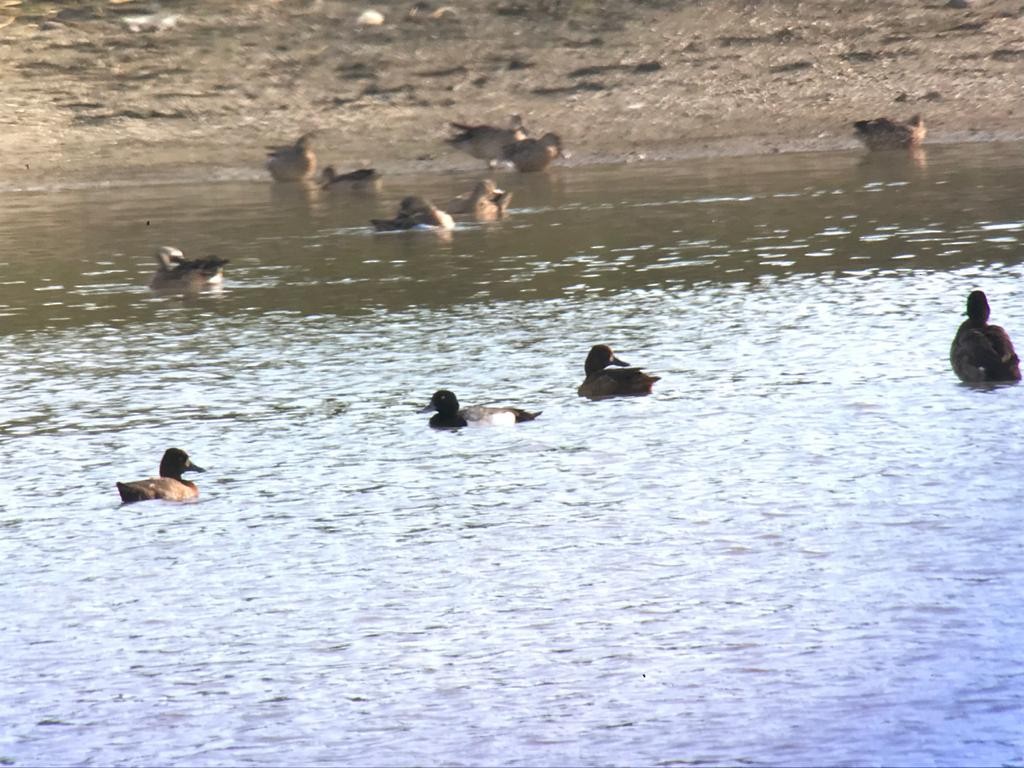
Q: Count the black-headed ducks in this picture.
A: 4